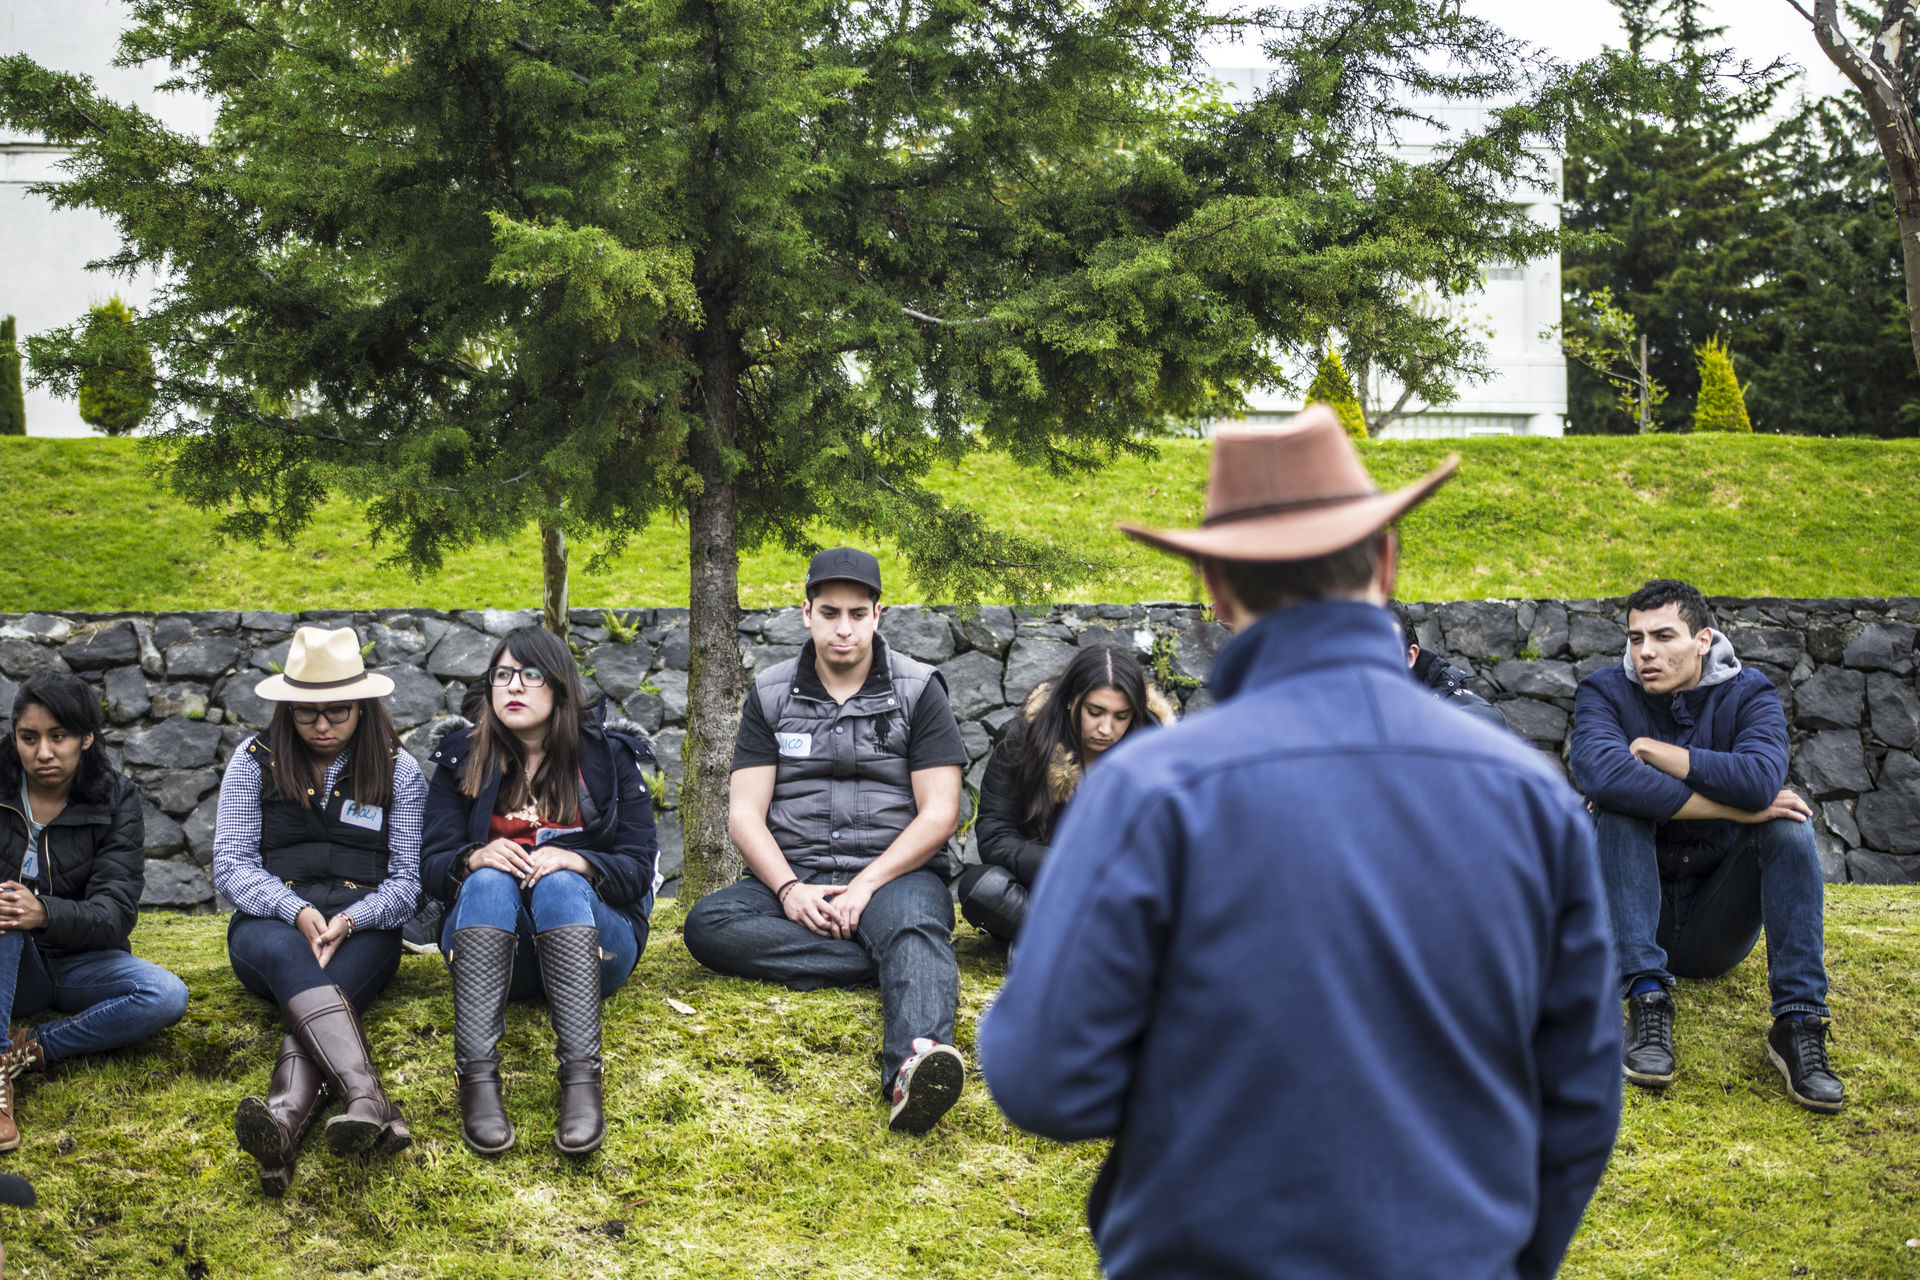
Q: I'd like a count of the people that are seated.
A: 7